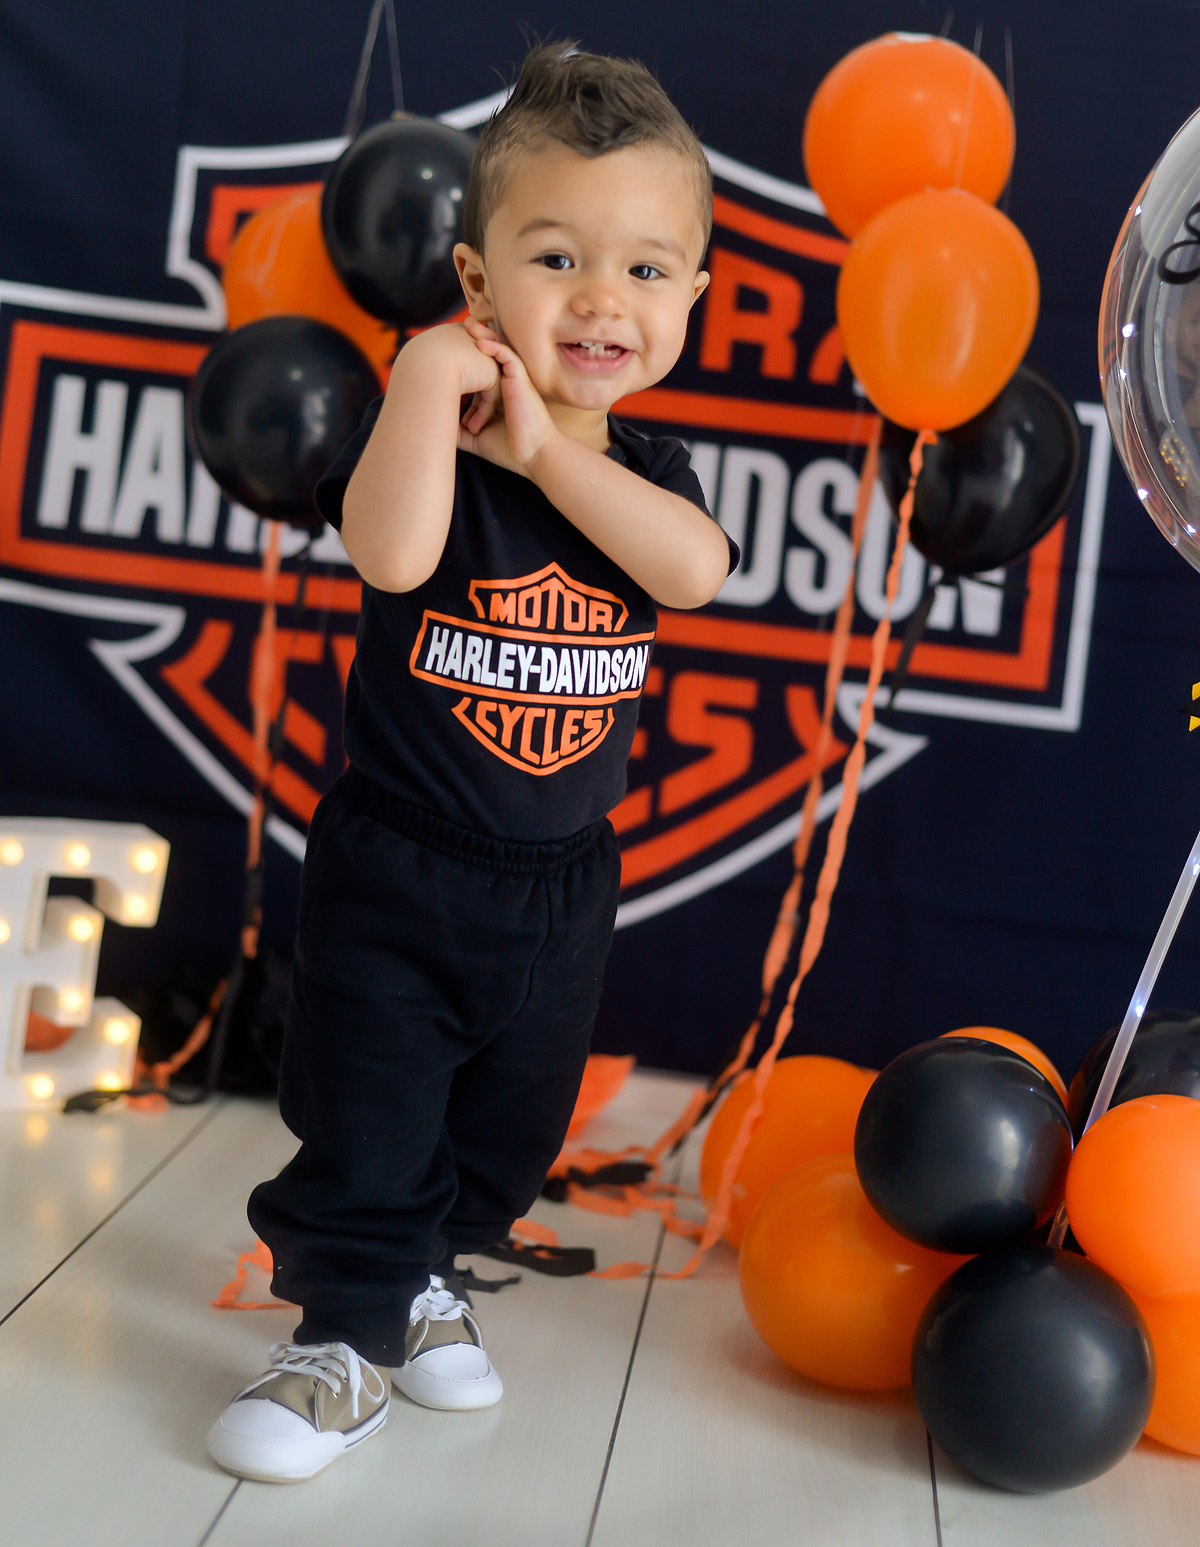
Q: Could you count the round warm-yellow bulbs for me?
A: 10